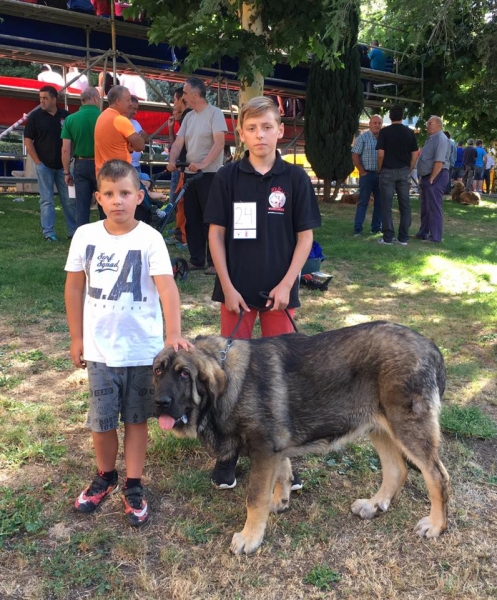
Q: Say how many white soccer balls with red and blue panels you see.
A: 0